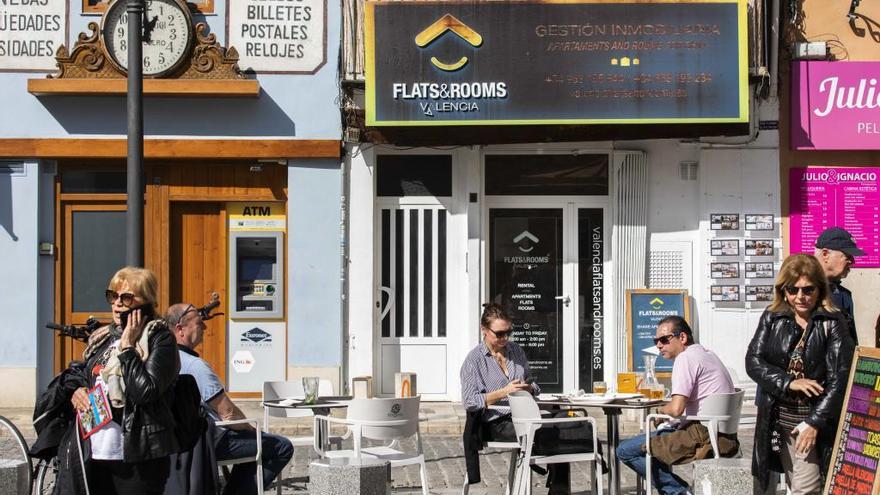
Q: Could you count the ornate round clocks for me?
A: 1